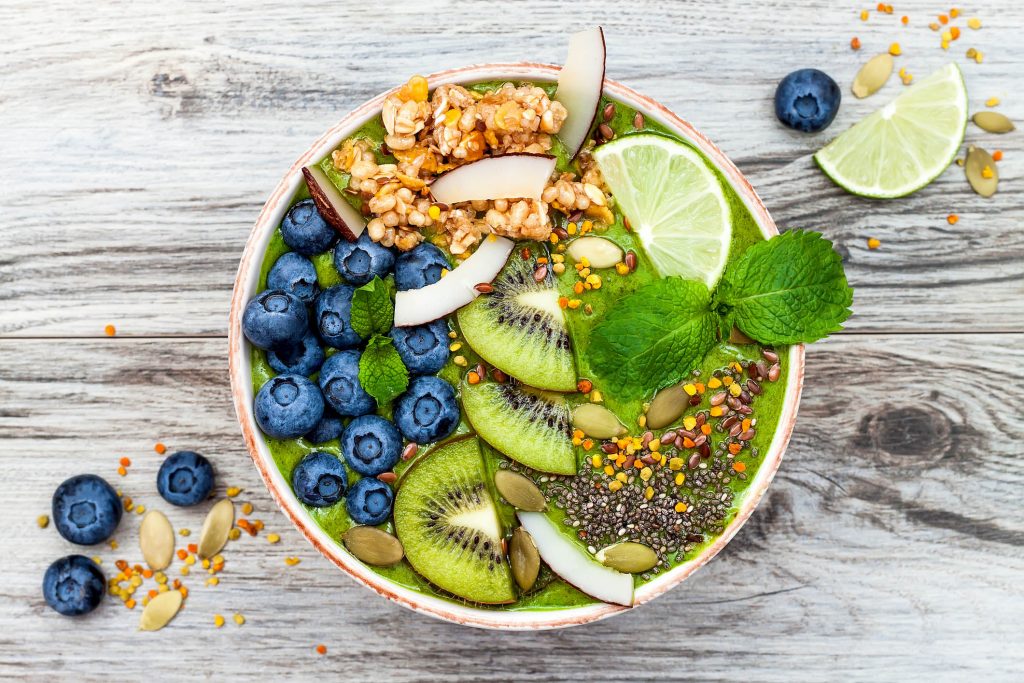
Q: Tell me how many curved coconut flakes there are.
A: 5